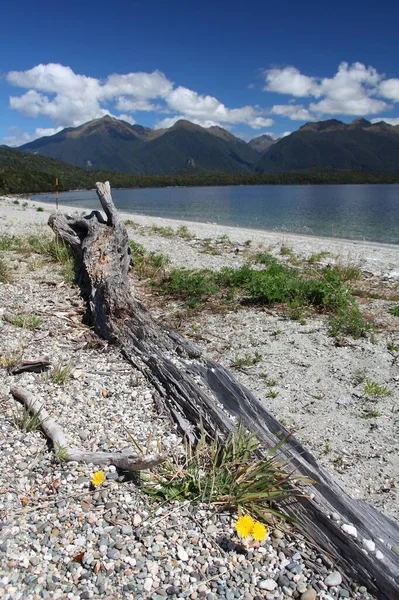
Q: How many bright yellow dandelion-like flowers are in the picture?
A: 3